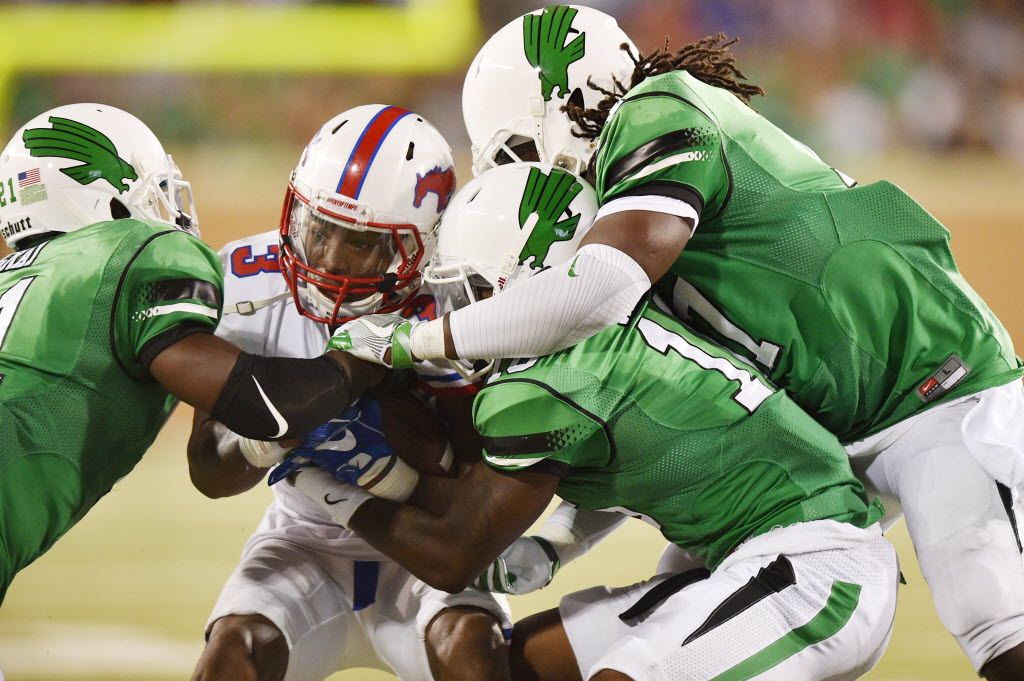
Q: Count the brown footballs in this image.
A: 1